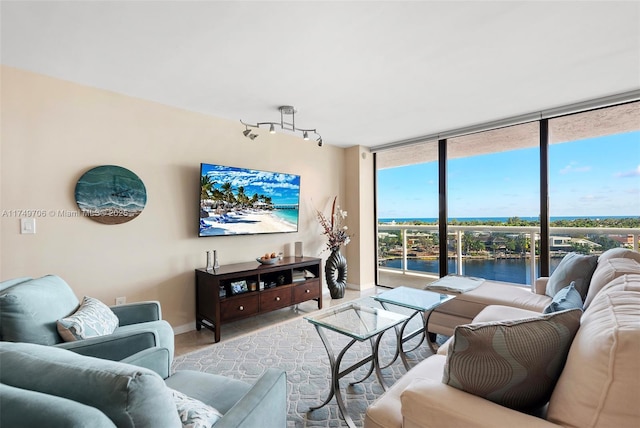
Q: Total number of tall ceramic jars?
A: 1